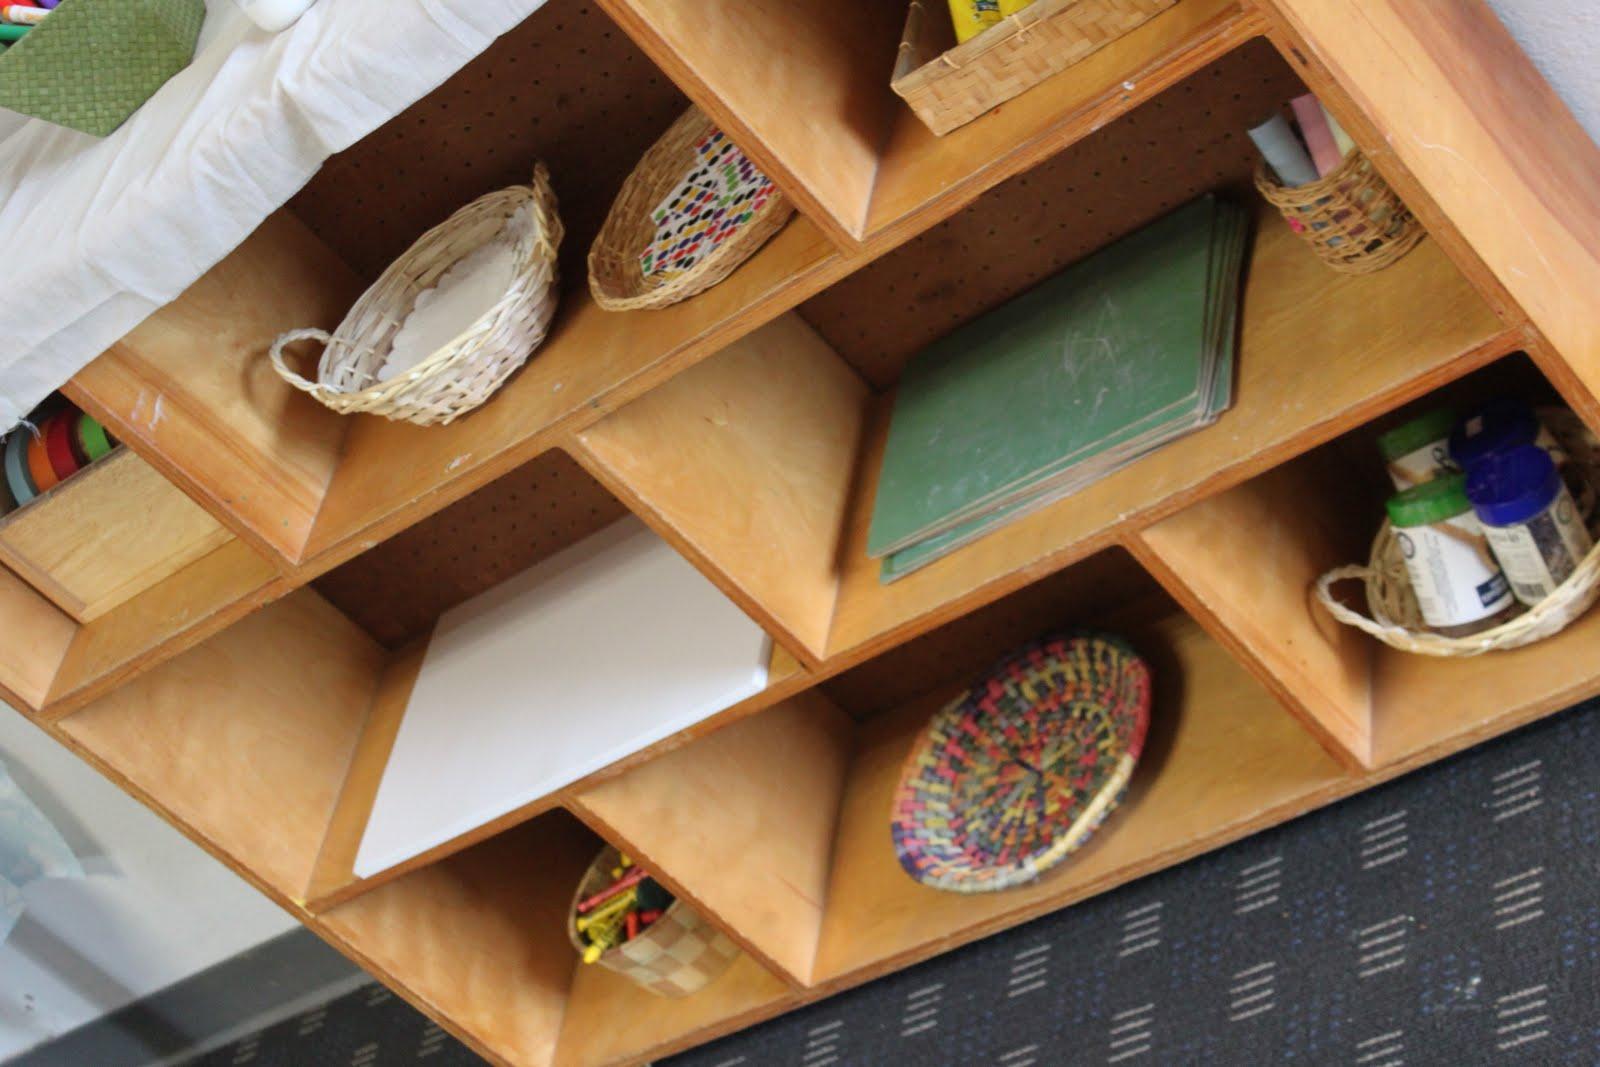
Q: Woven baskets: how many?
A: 8